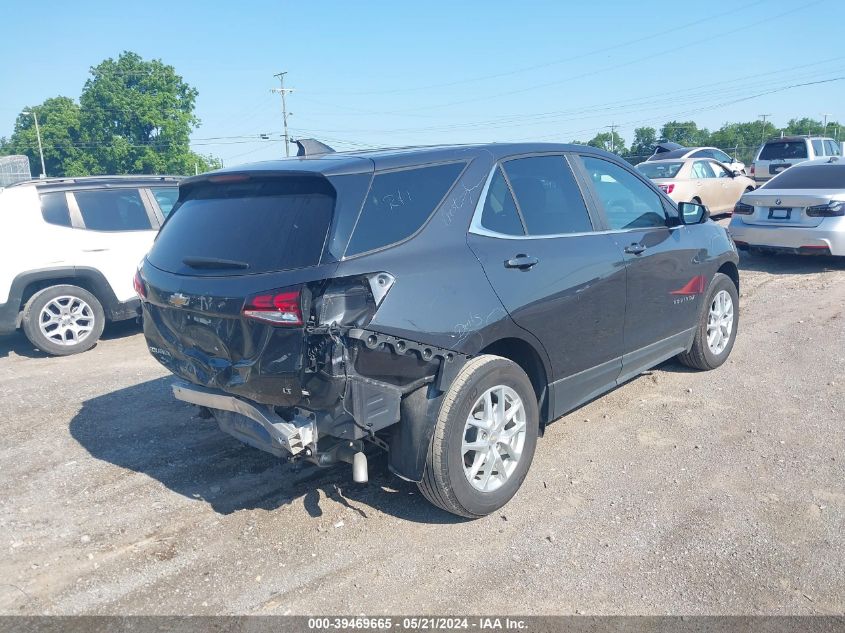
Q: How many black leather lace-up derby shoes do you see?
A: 0